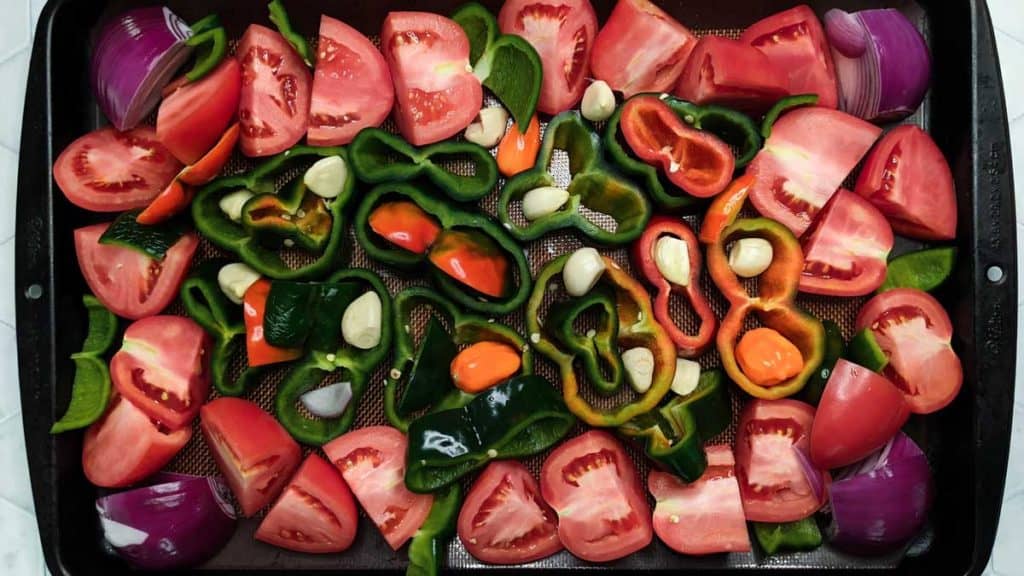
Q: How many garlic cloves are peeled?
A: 12